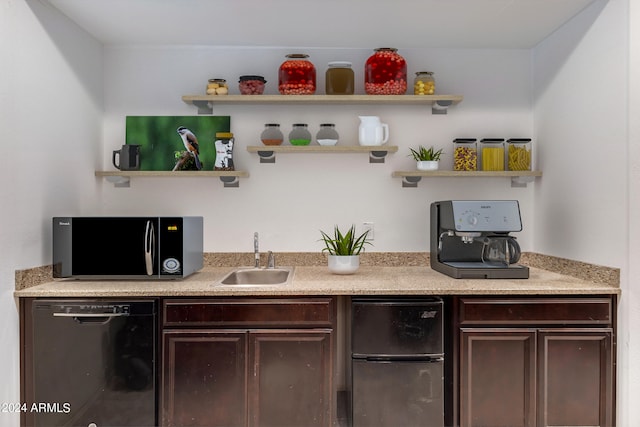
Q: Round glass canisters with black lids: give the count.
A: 3